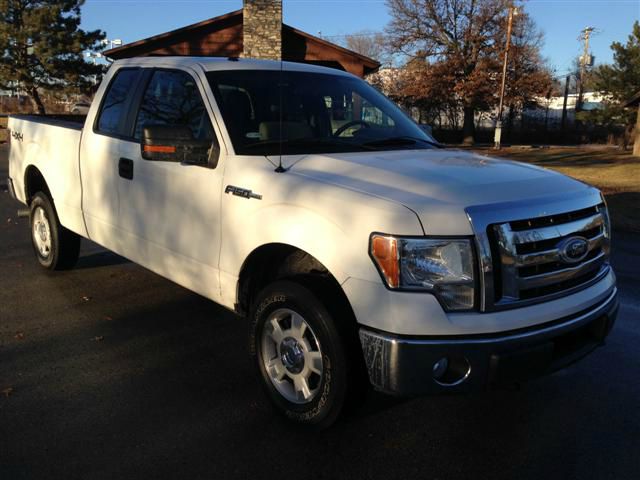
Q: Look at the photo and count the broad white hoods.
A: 1